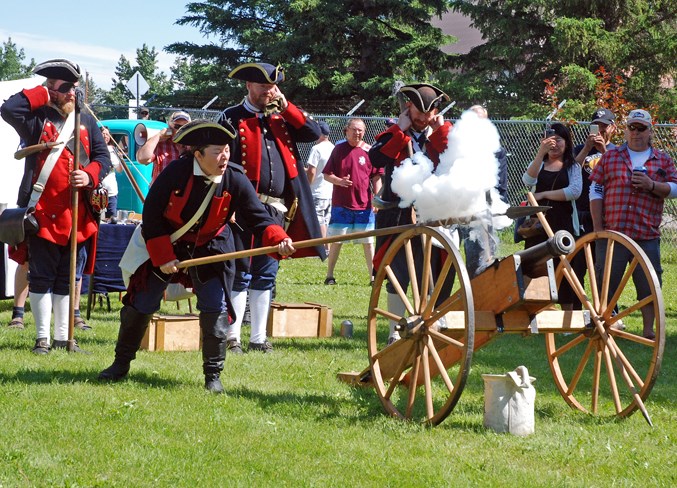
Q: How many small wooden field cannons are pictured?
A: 1